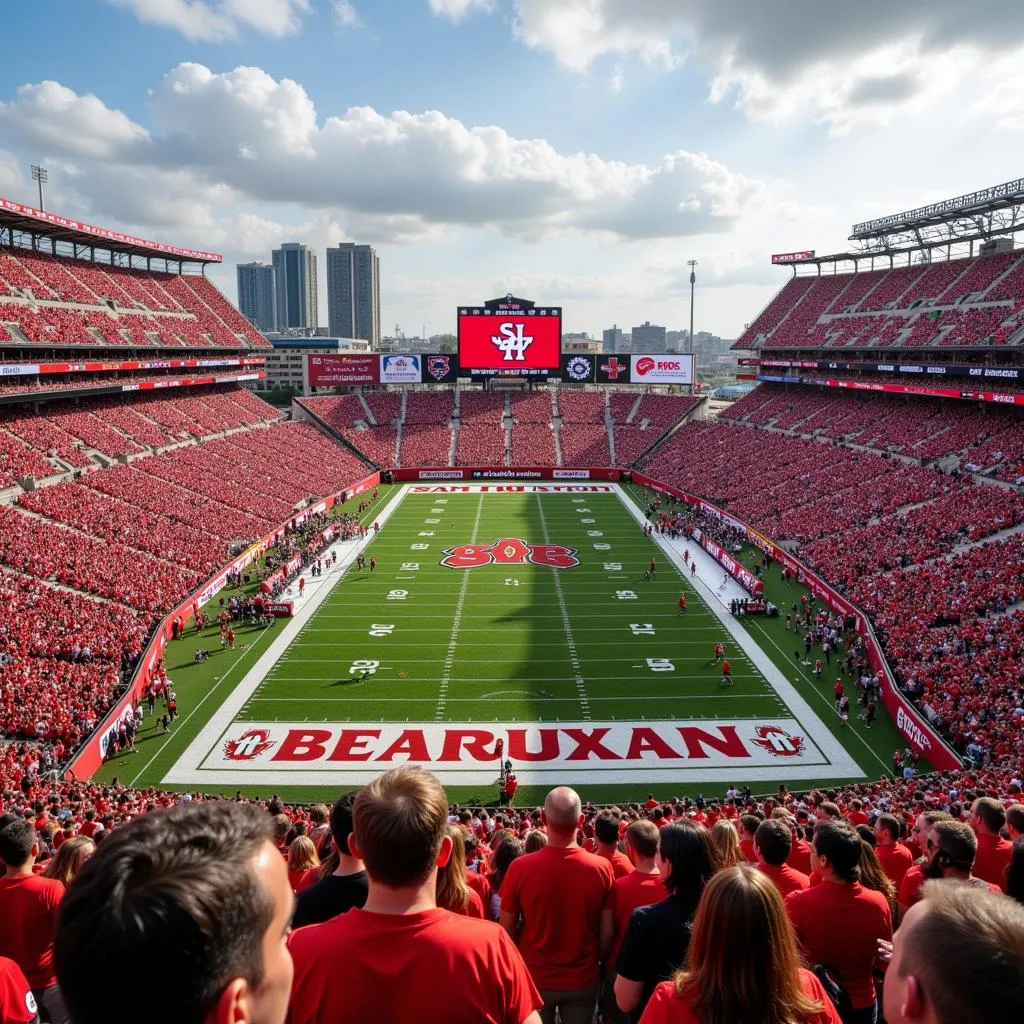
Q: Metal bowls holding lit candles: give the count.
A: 0